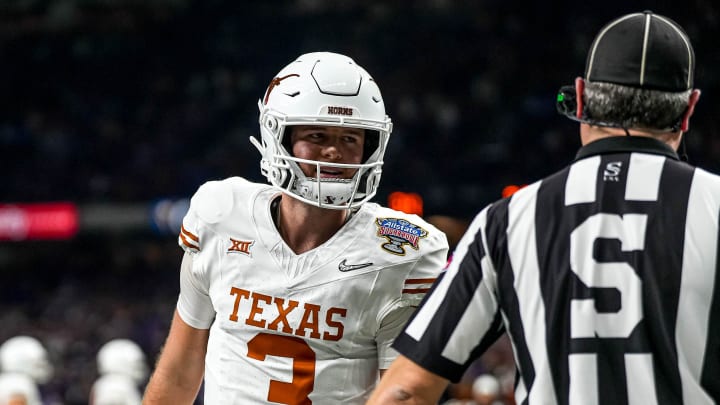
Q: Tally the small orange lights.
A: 2